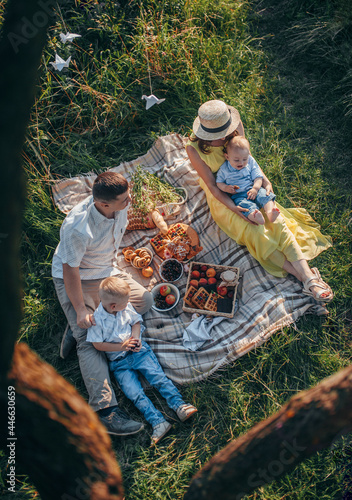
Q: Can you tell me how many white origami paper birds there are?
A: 3